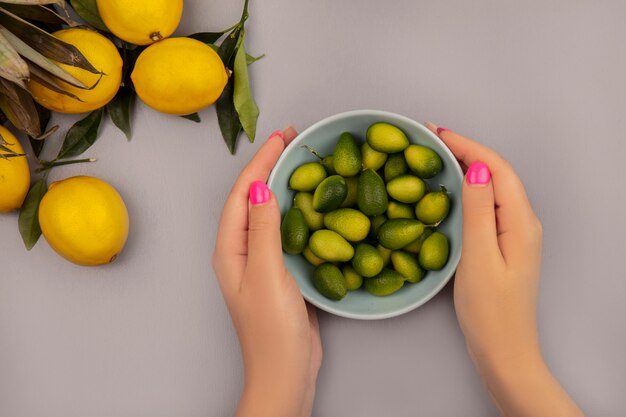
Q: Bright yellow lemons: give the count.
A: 5